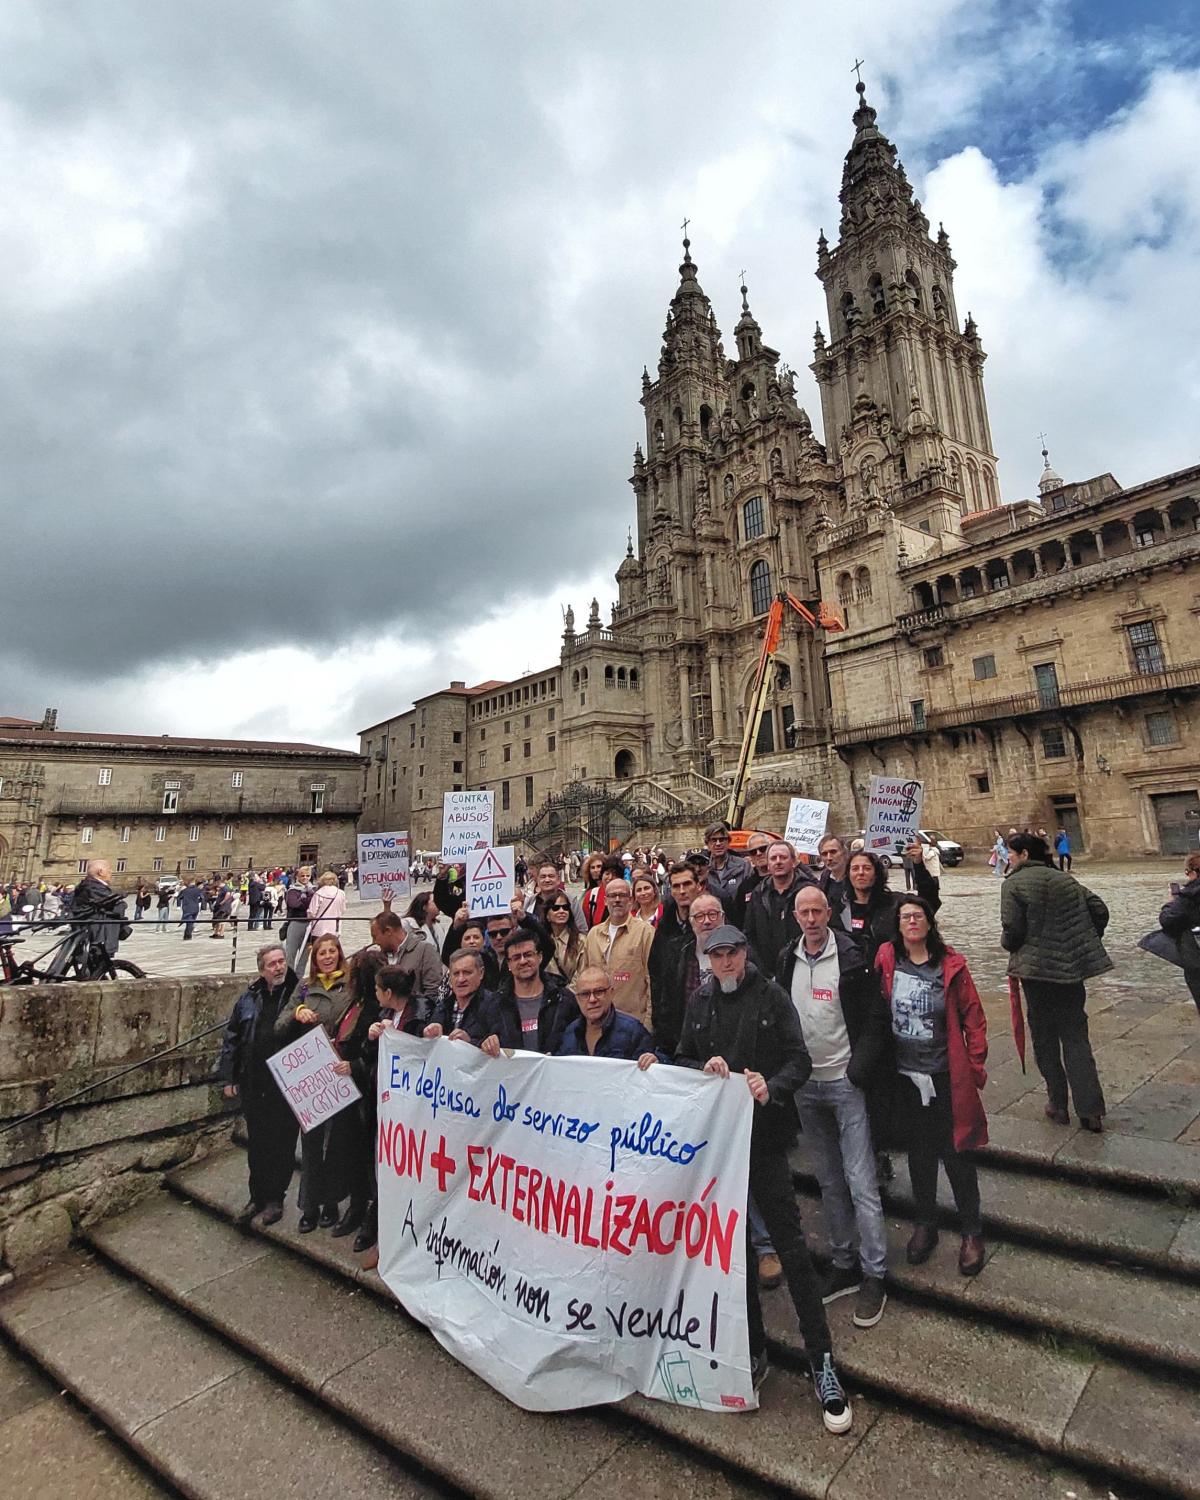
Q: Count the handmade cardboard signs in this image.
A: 6